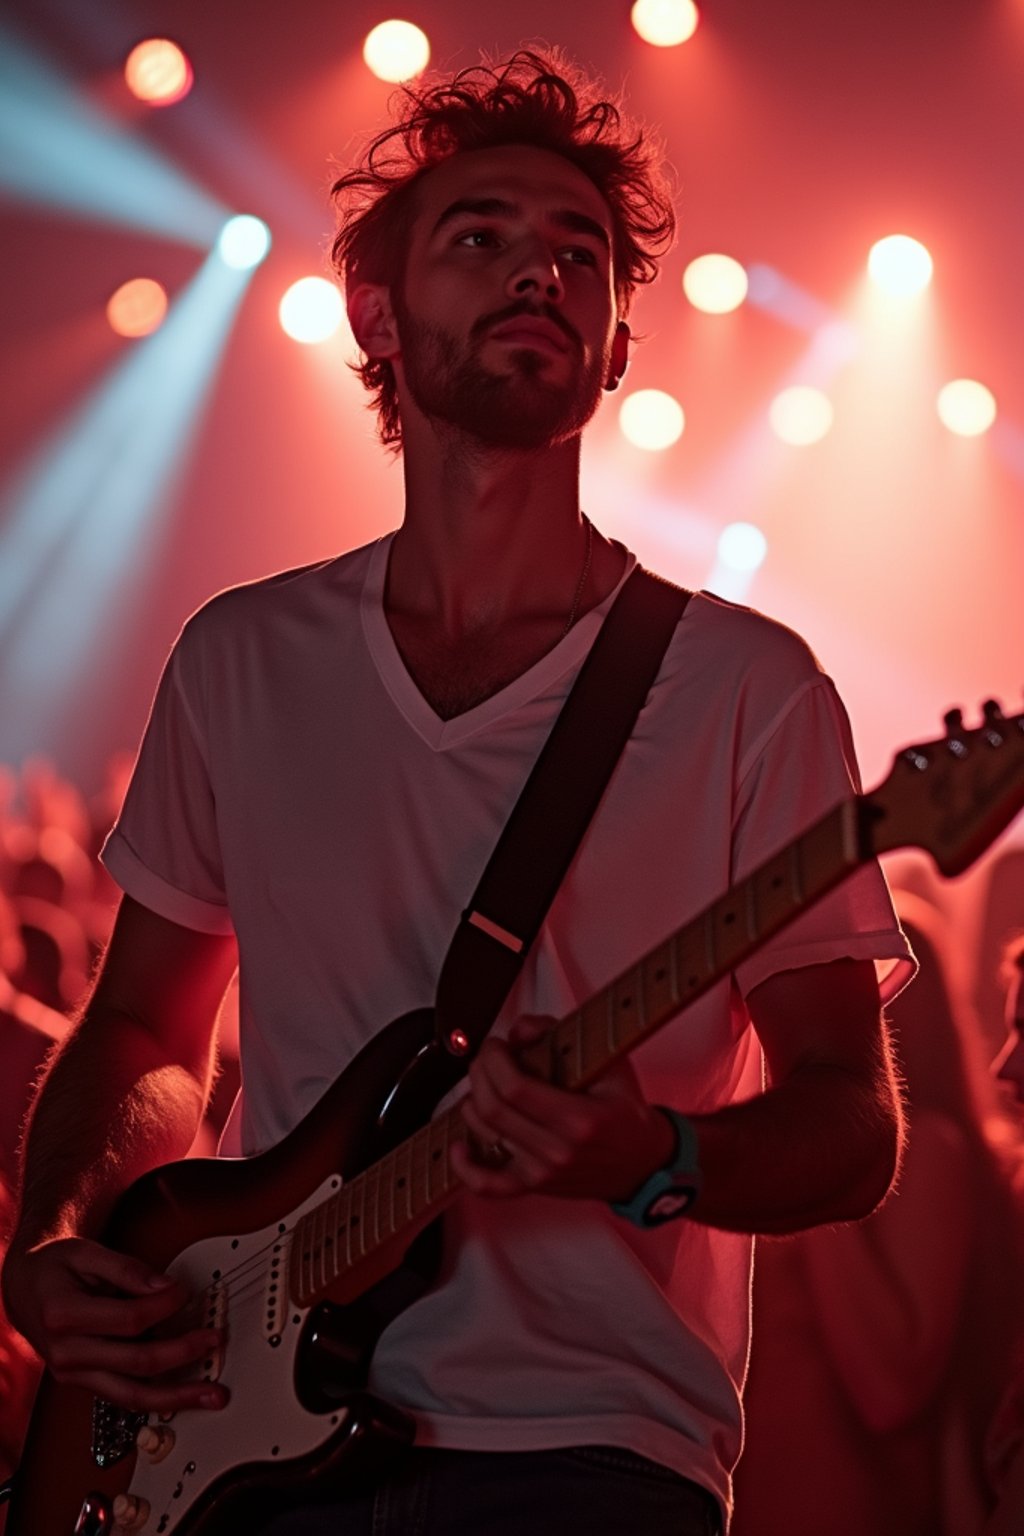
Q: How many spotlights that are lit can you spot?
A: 12